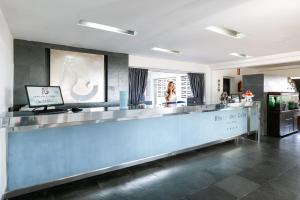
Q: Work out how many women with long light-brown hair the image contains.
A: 1